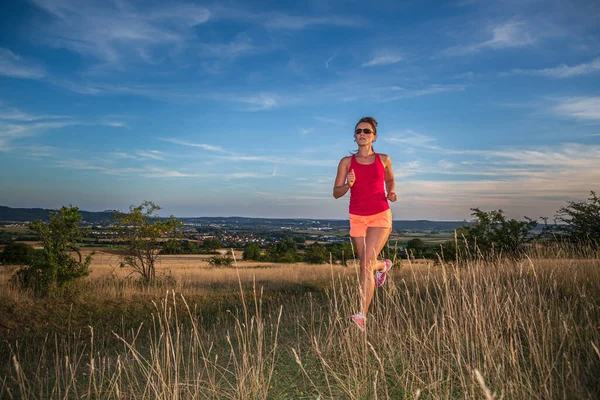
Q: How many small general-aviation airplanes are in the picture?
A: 0